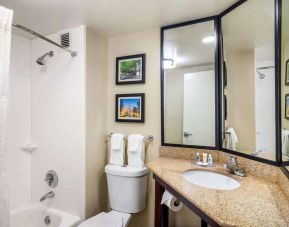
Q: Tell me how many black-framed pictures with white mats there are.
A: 2